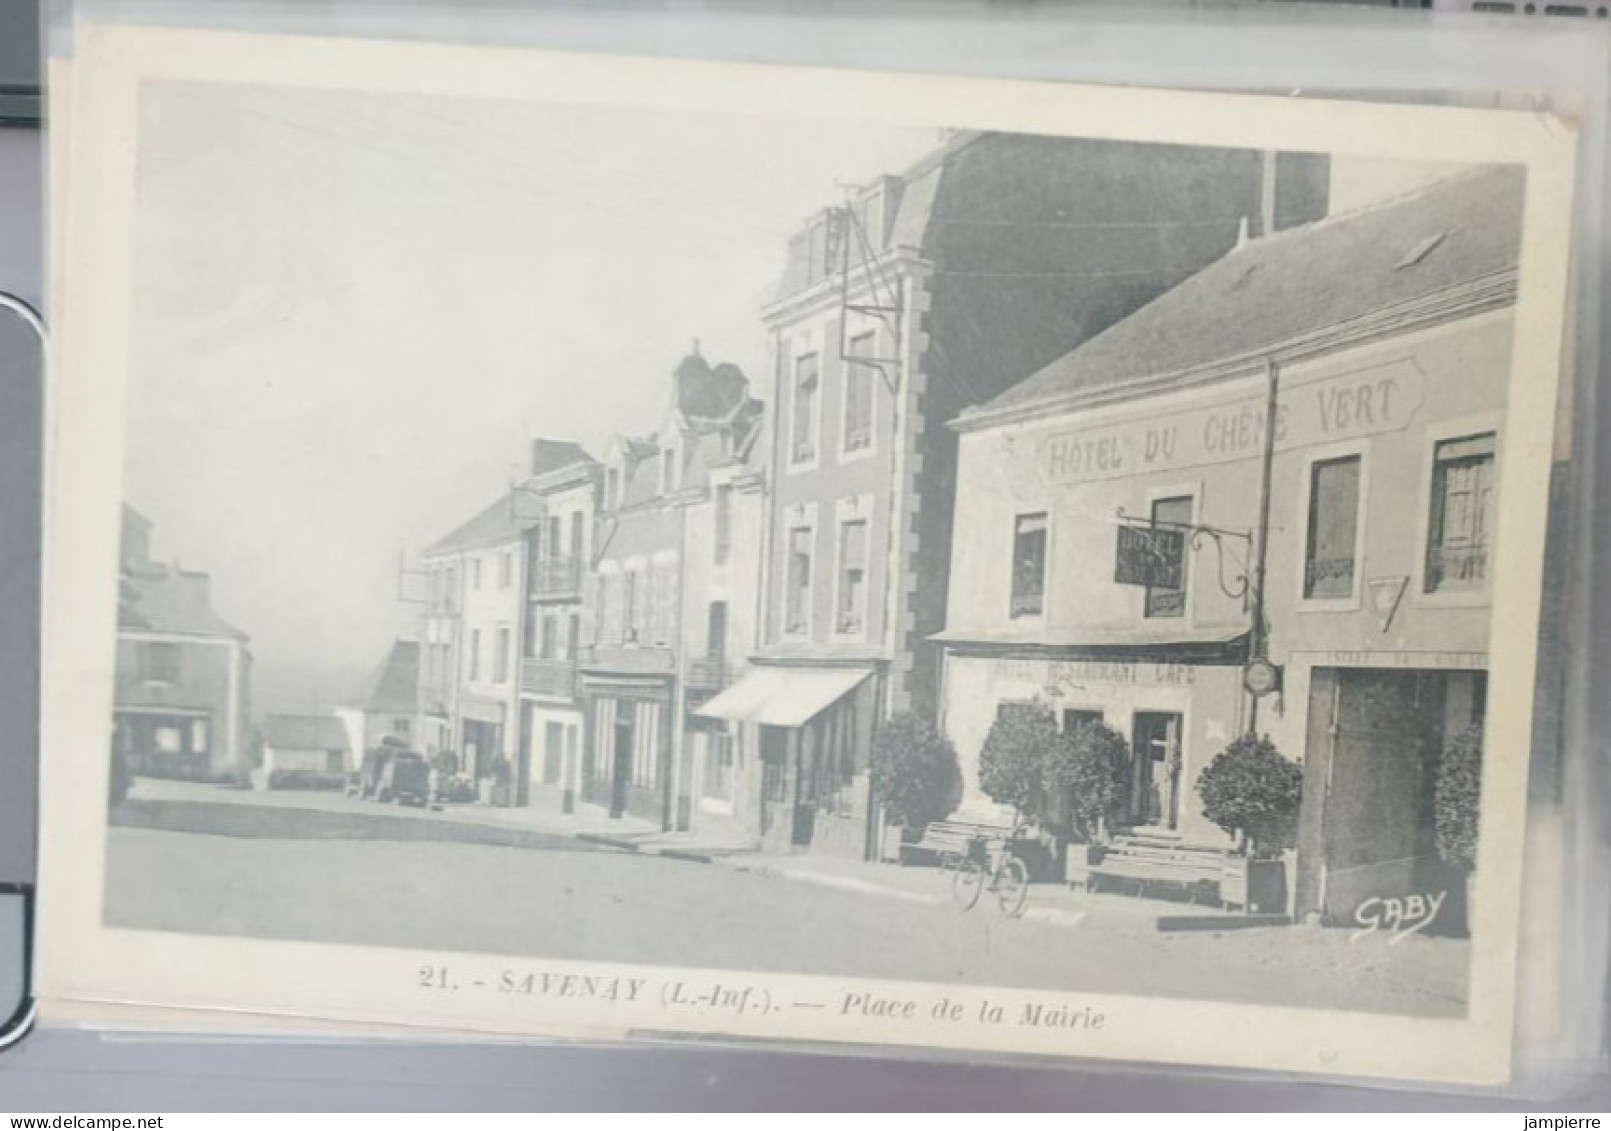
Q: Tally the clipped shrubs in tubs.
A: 5